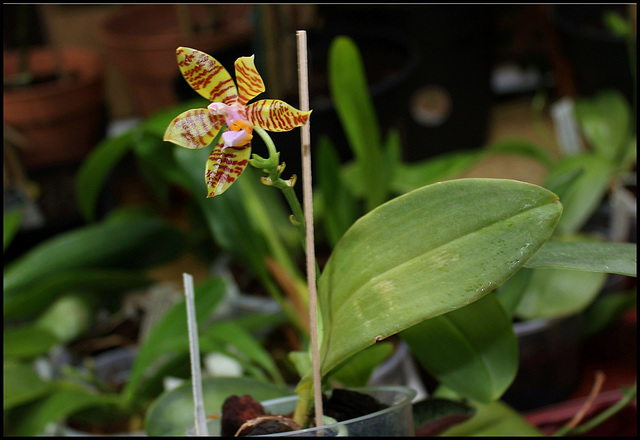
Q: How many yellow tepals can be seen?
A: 5